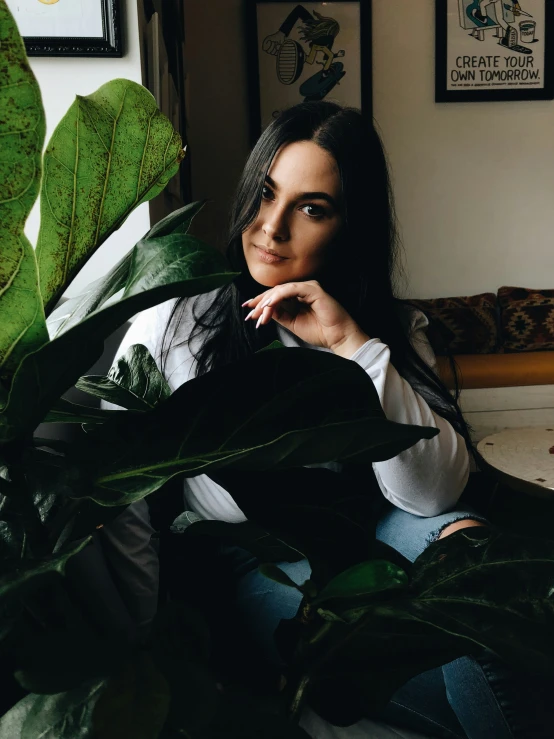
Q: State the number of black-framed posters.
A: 3